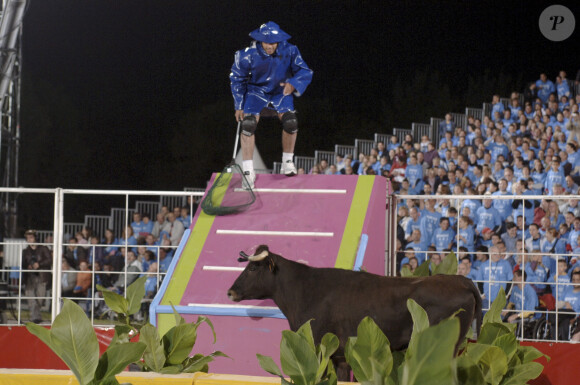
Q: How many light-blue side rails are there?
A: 2